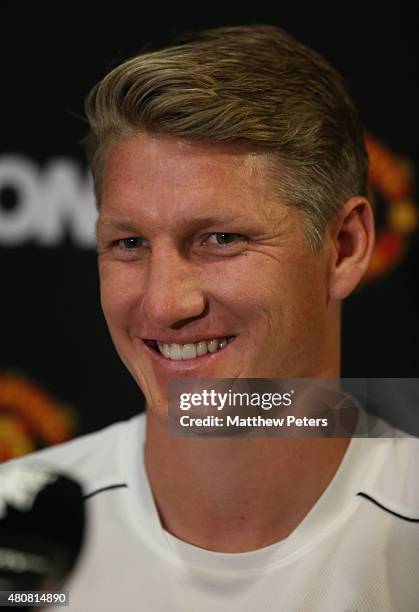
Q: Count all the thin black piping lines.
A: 2